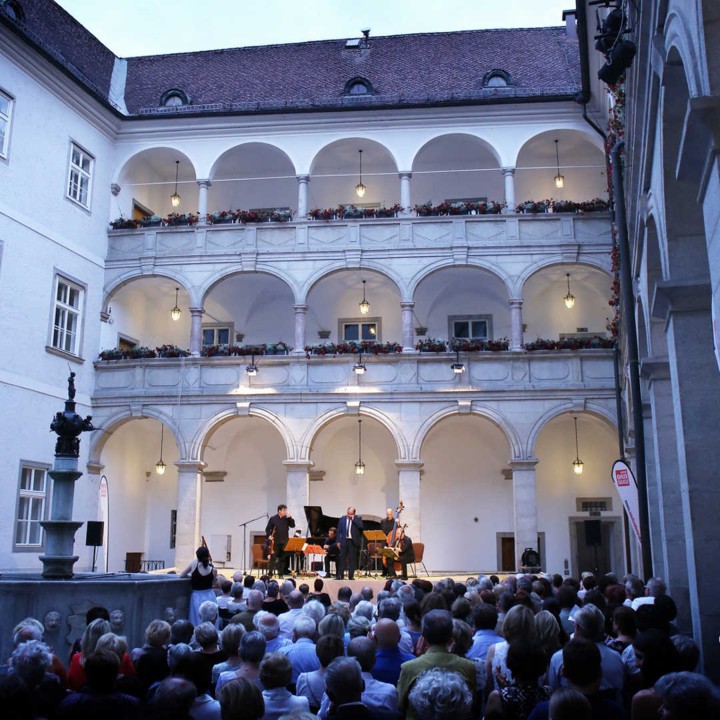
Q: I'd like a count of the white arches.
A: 15